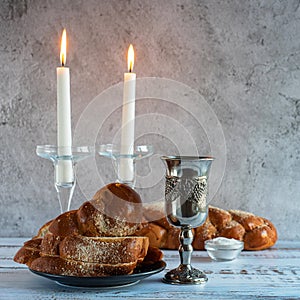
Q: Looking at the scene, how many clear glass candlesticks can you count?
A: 2